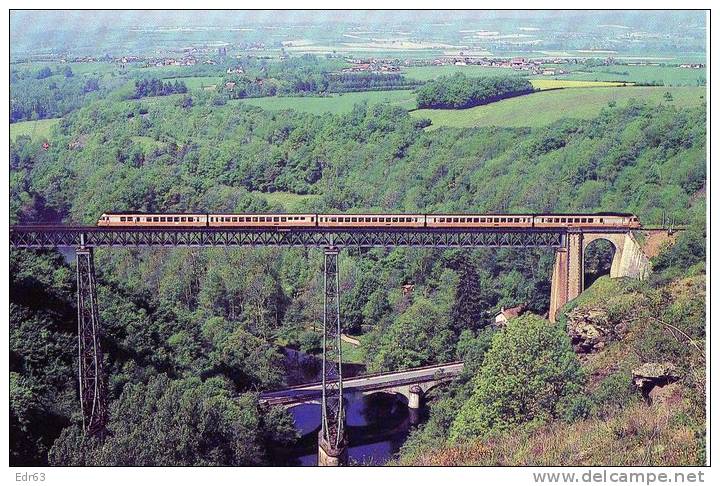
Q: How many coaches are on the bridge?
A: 5